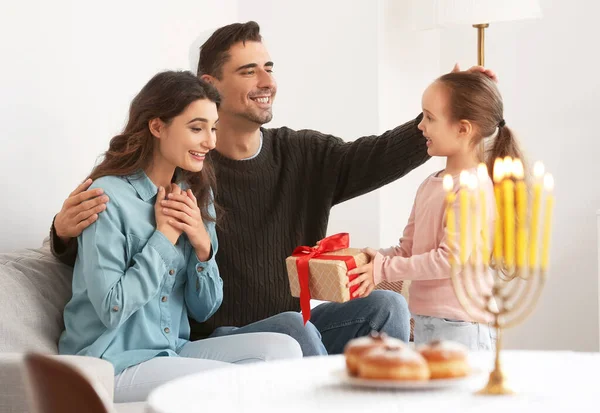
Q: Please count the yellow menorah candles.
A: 9